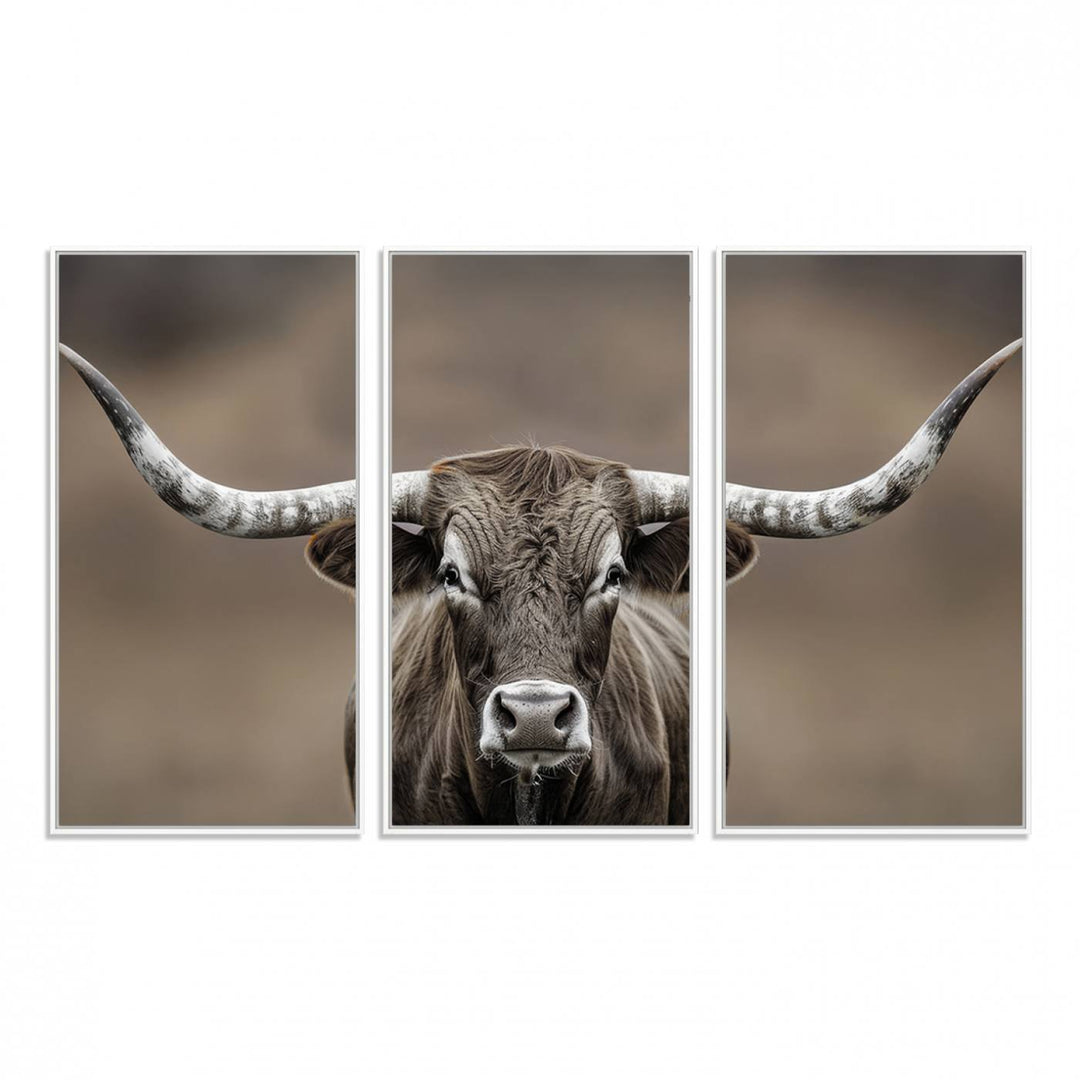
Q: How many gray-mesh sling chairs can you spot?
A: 0